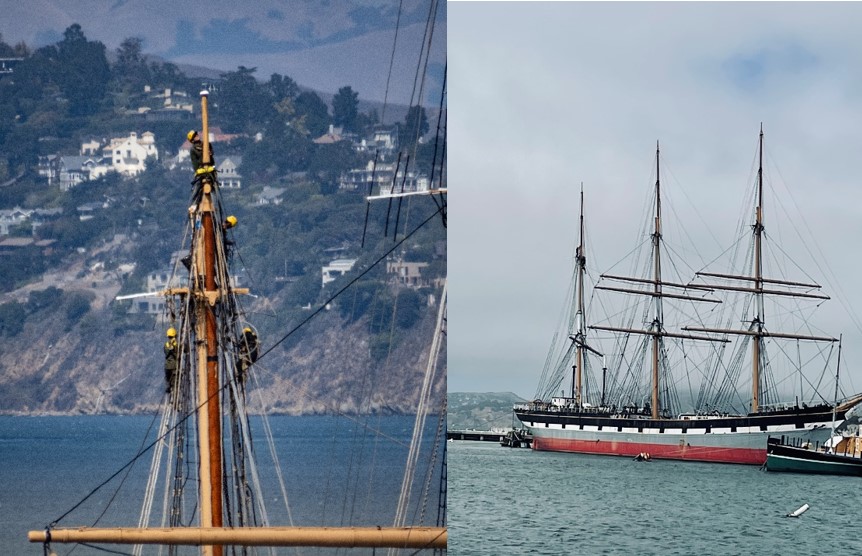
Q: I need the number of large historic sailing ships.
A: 1